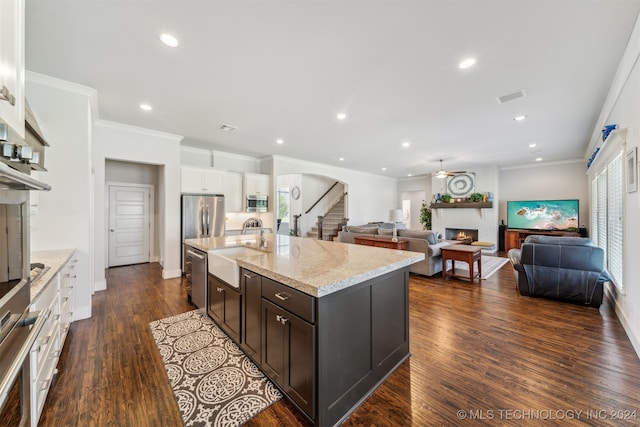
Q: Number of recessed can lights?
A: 12